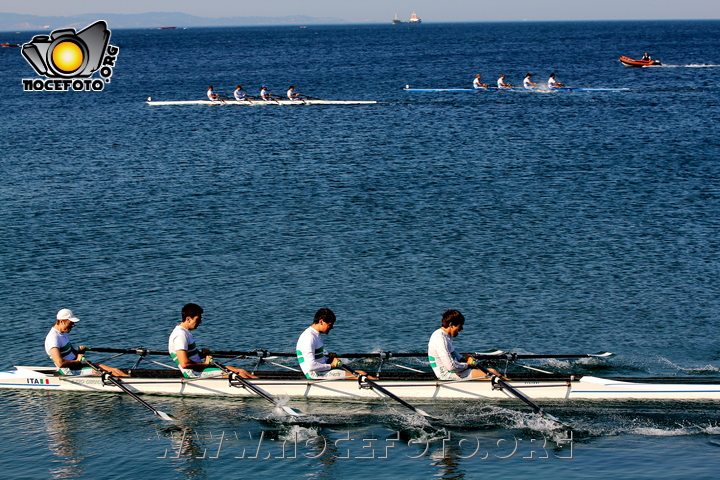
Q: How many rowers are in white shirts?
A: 12